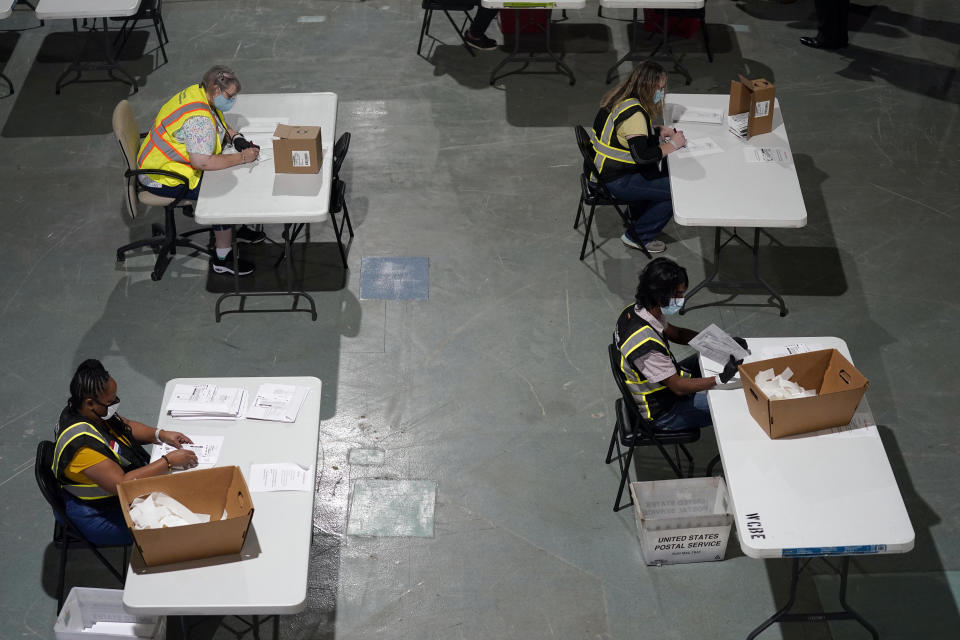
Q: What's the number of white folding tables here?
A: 8